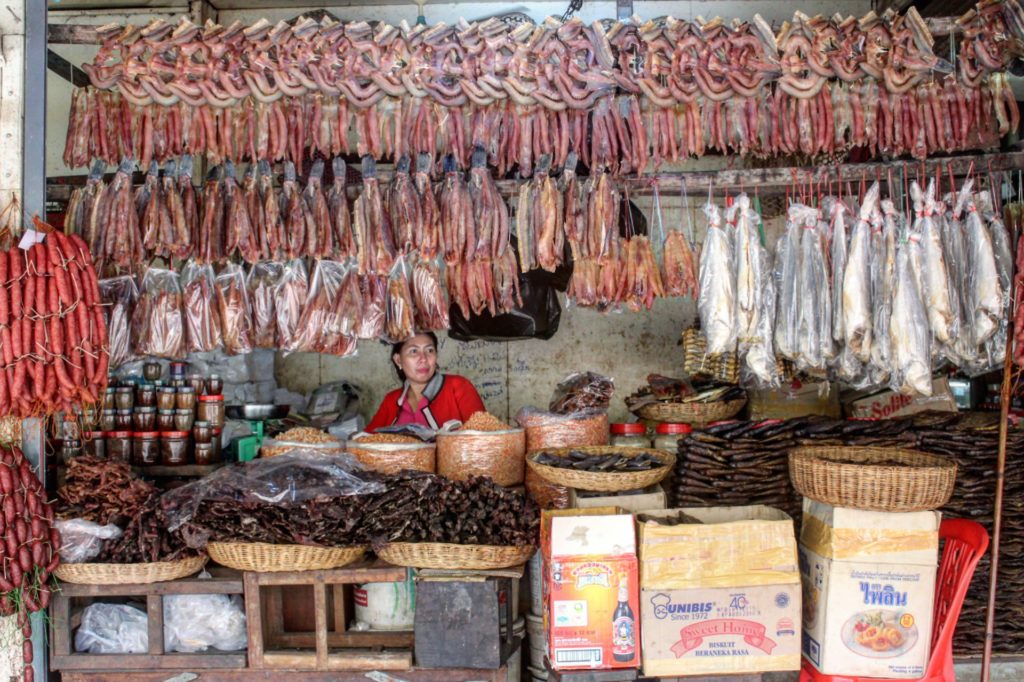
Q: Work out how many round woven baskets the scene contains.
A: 6